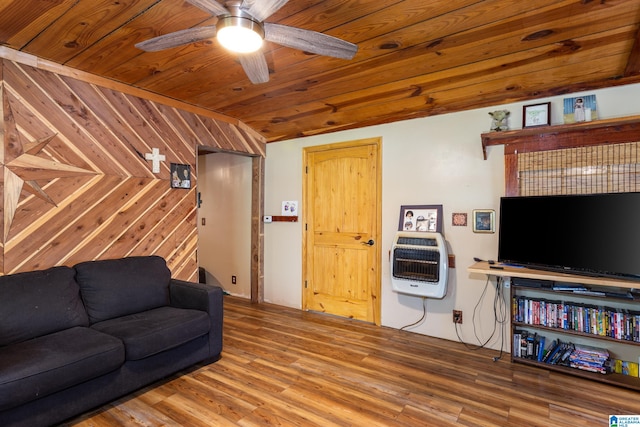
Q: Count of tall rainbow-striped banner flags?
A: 0